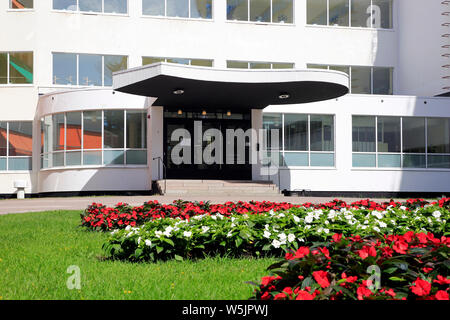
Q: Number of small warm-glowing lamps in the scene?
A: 3